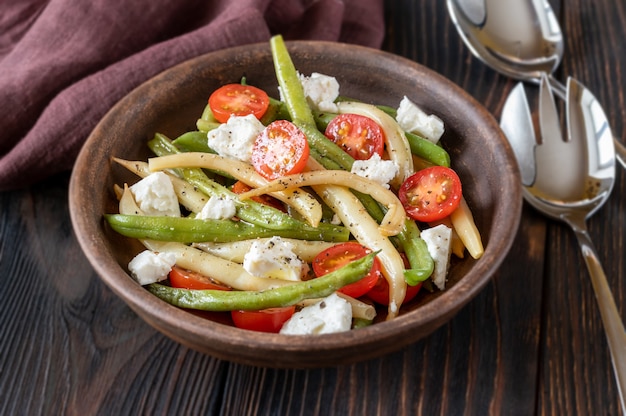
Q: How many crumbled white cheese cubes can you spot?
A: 10